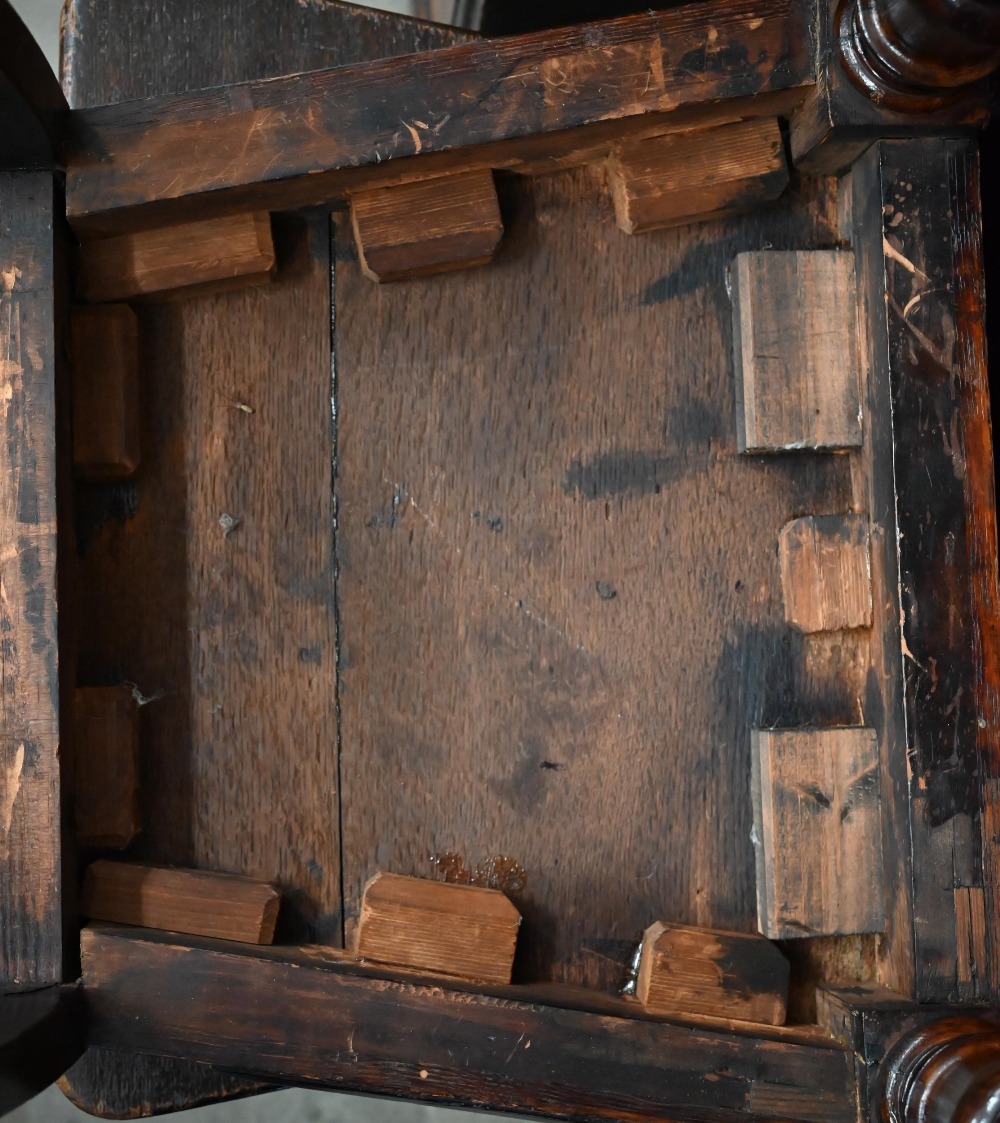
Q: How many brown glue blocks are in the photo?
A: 11